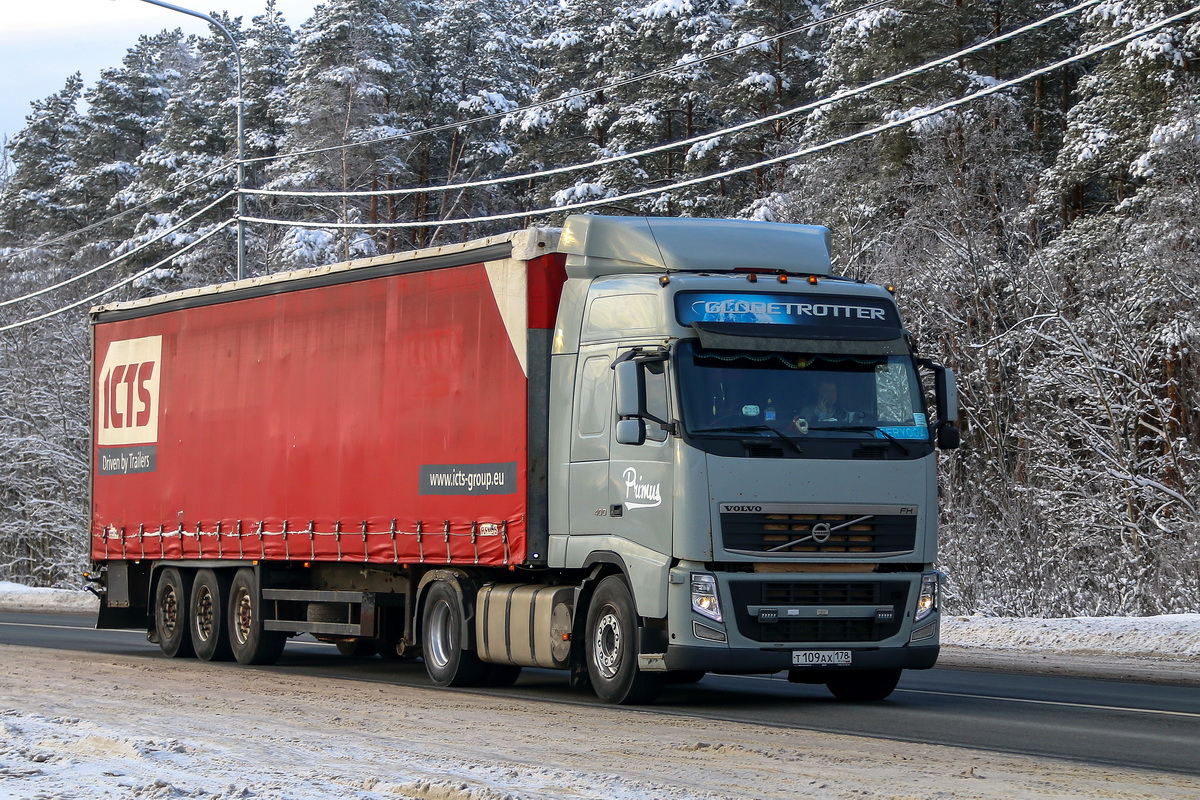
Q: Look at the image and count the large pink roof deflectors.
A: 0